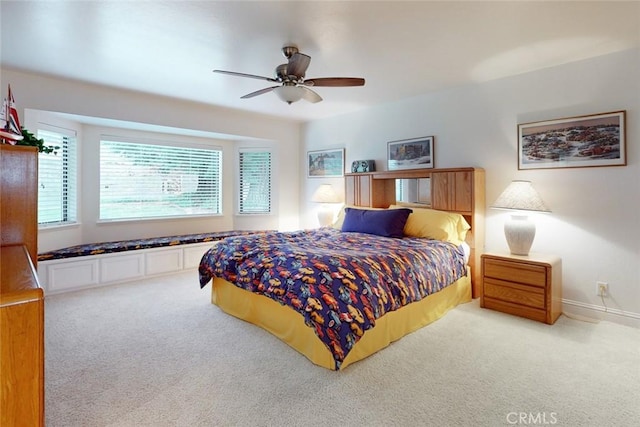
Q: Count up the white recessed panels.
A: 4